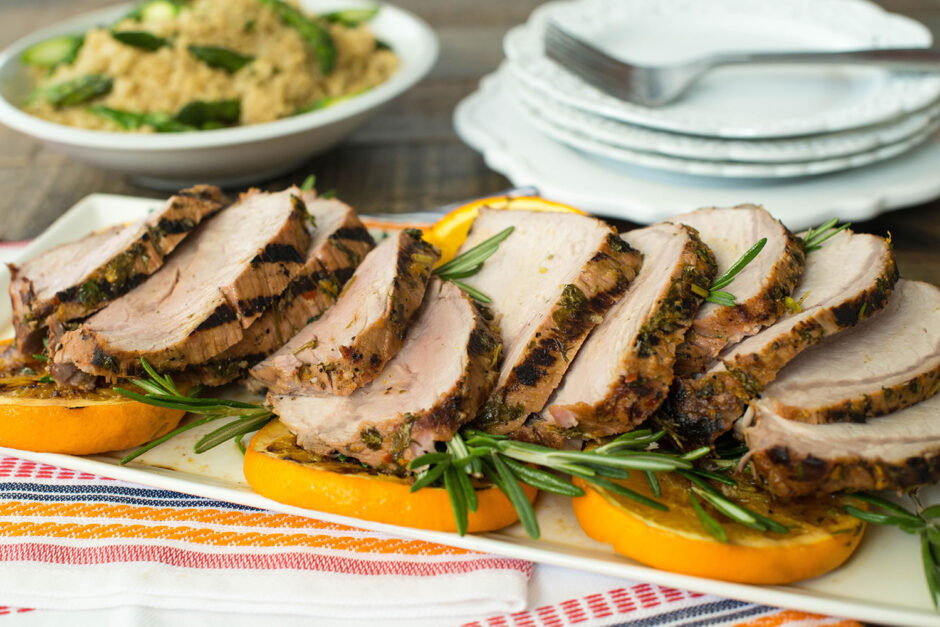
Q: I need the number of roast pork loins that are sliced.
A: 11